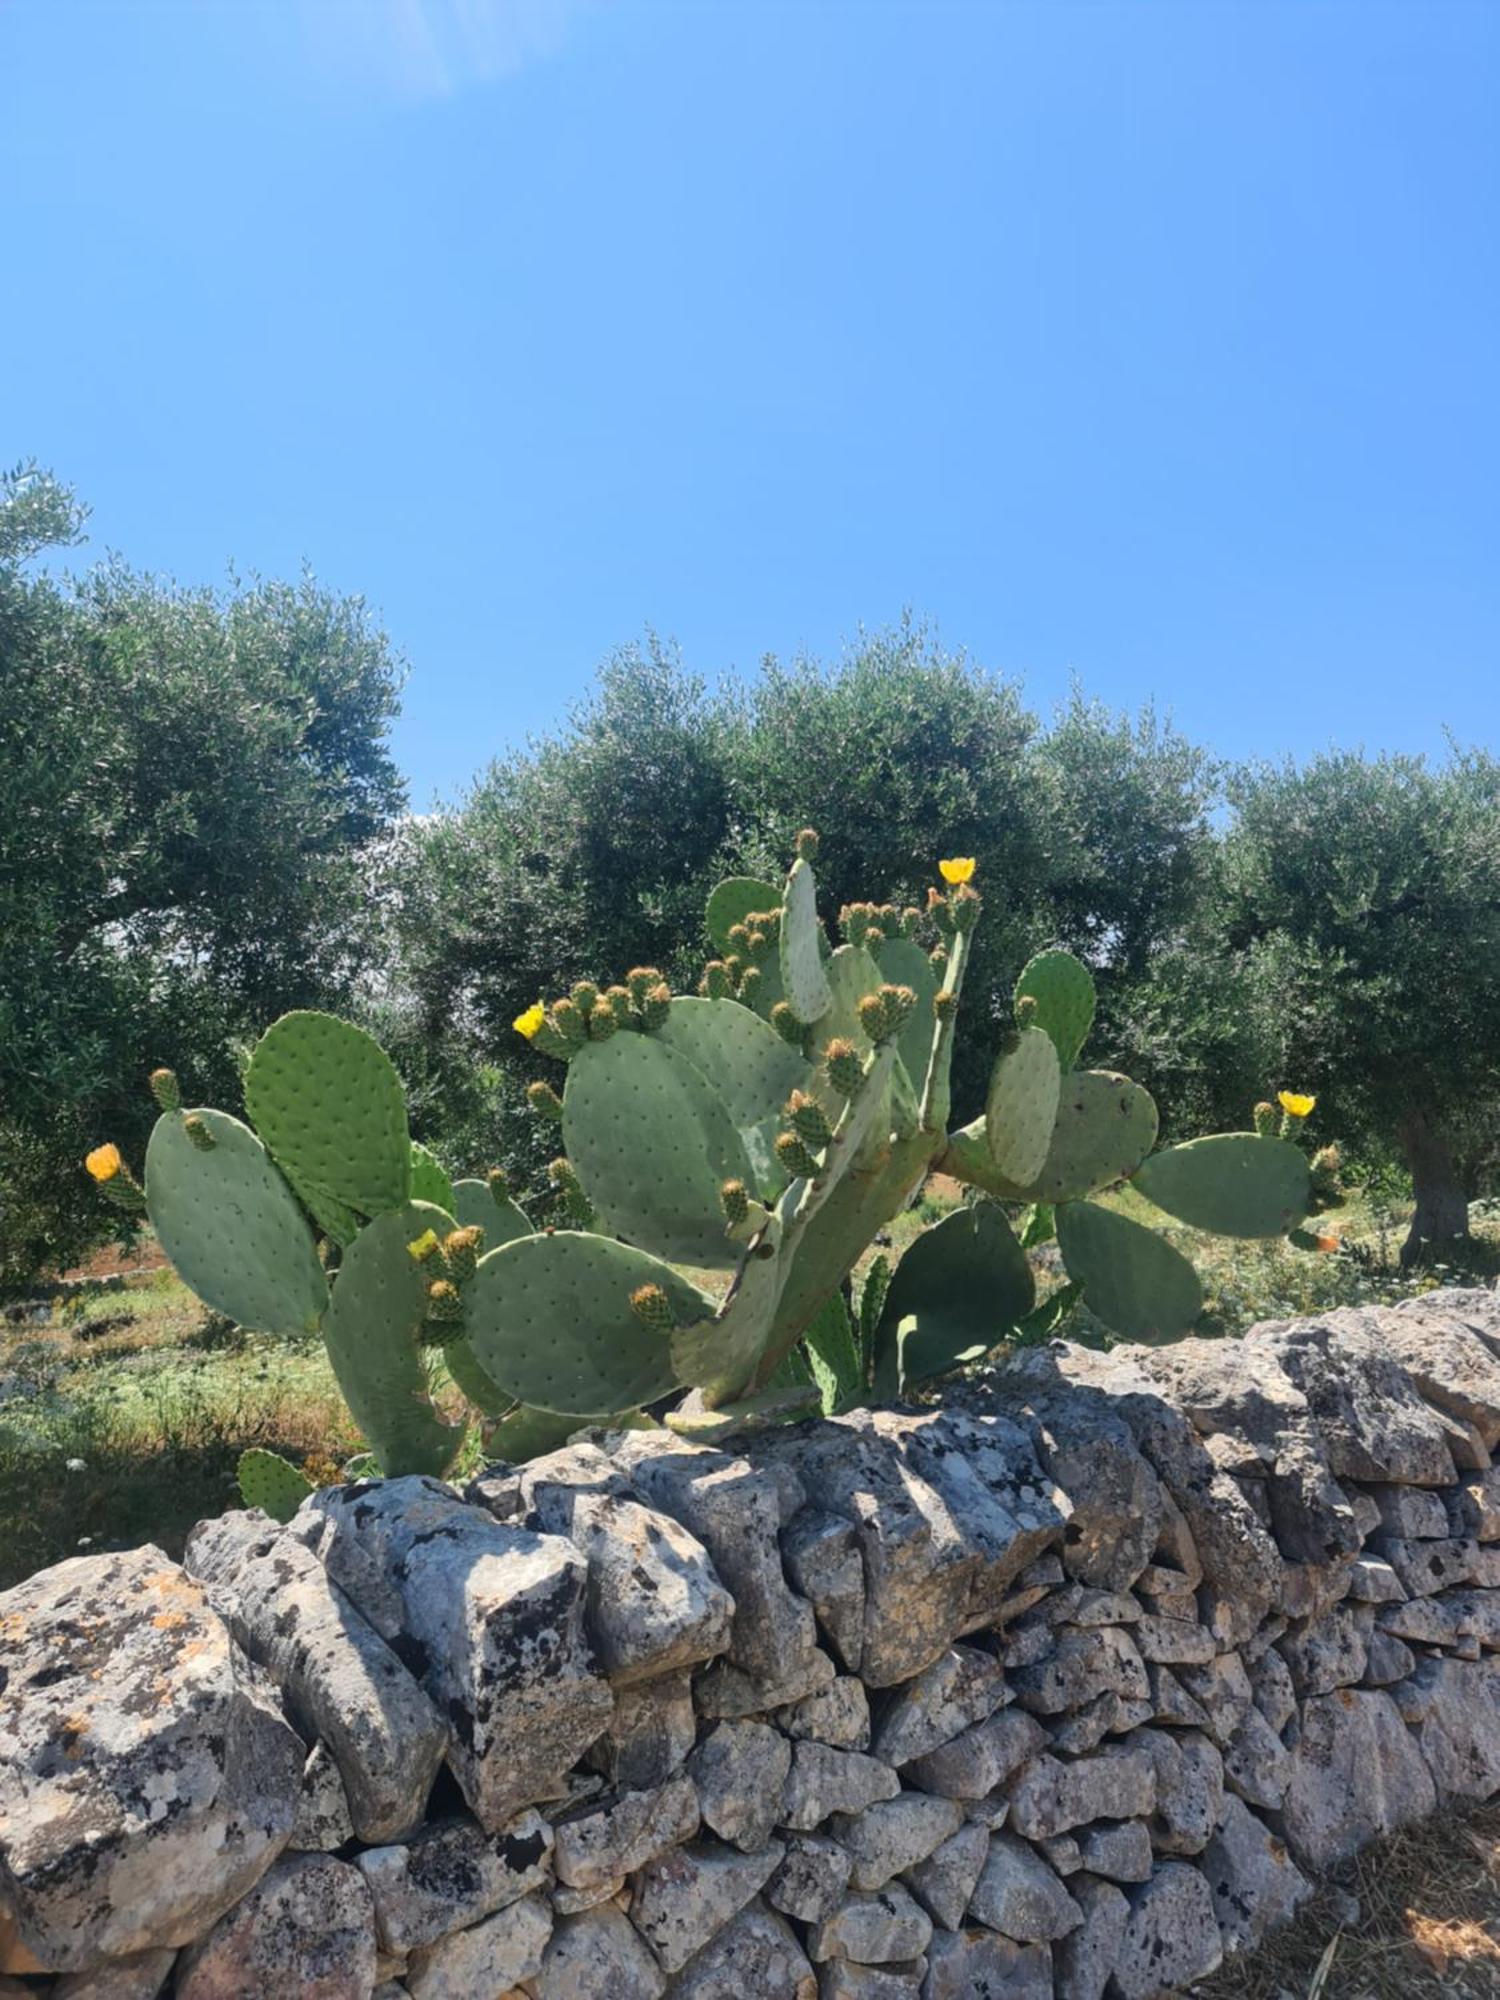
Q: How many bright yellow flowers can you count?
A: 5